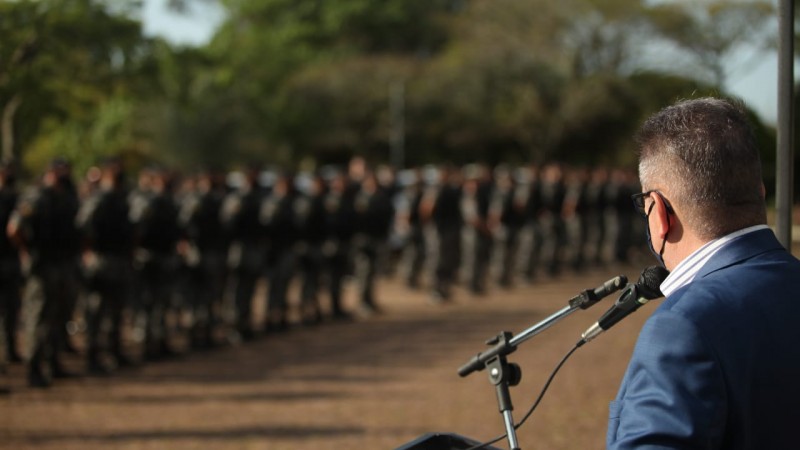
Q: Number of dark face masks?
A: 1